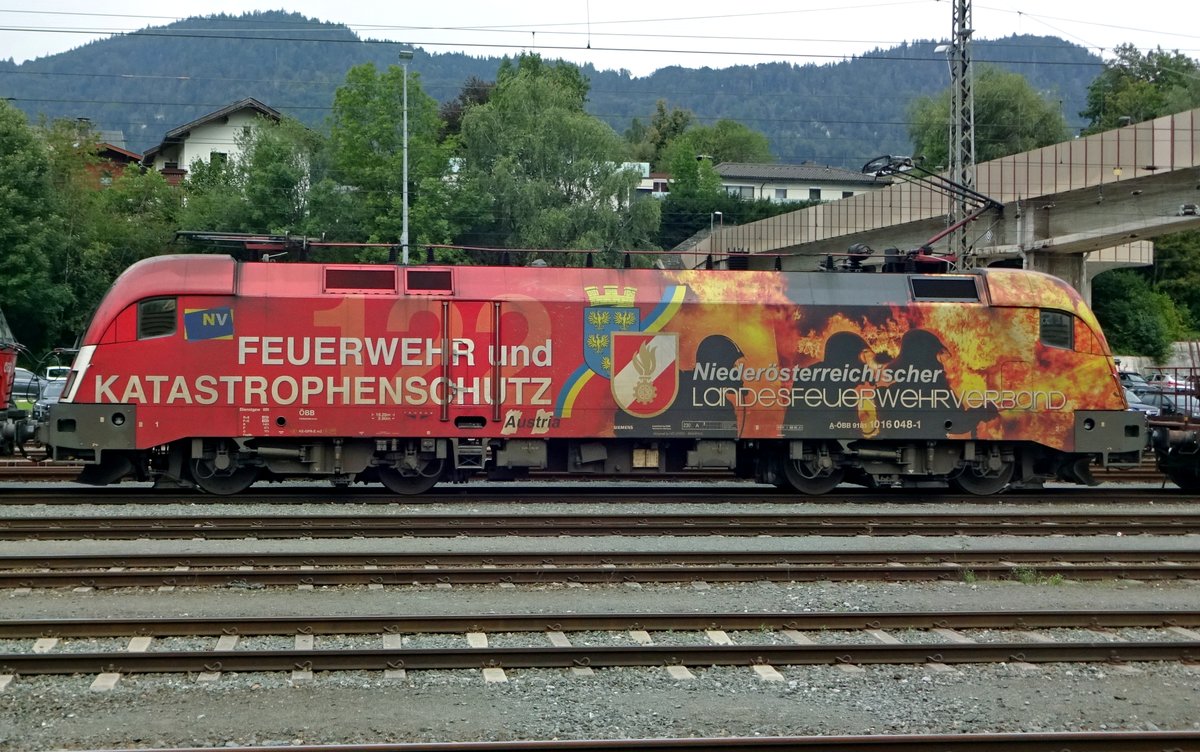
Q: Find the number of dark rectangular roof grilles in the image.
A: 3